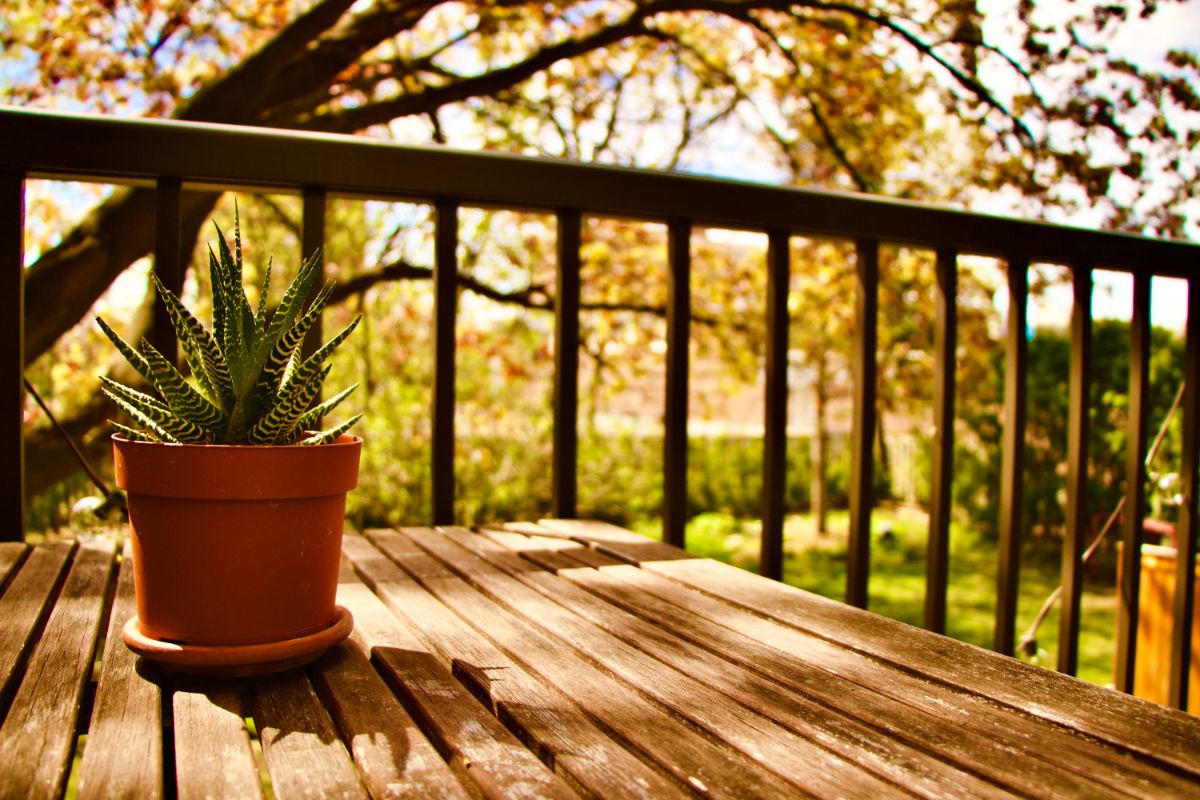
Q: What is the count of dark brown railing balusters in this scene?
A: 13